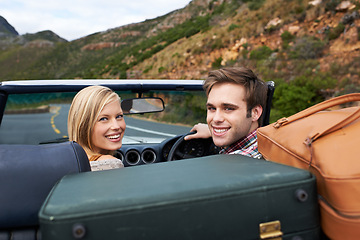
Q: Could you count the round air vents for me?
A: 3